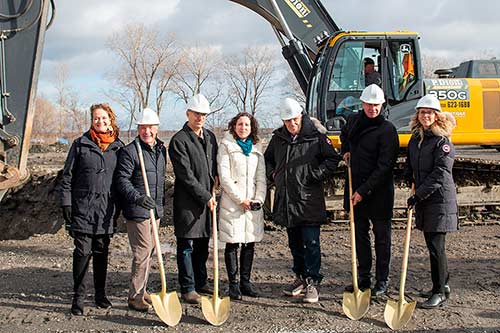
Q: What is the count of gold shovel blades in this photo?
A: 4